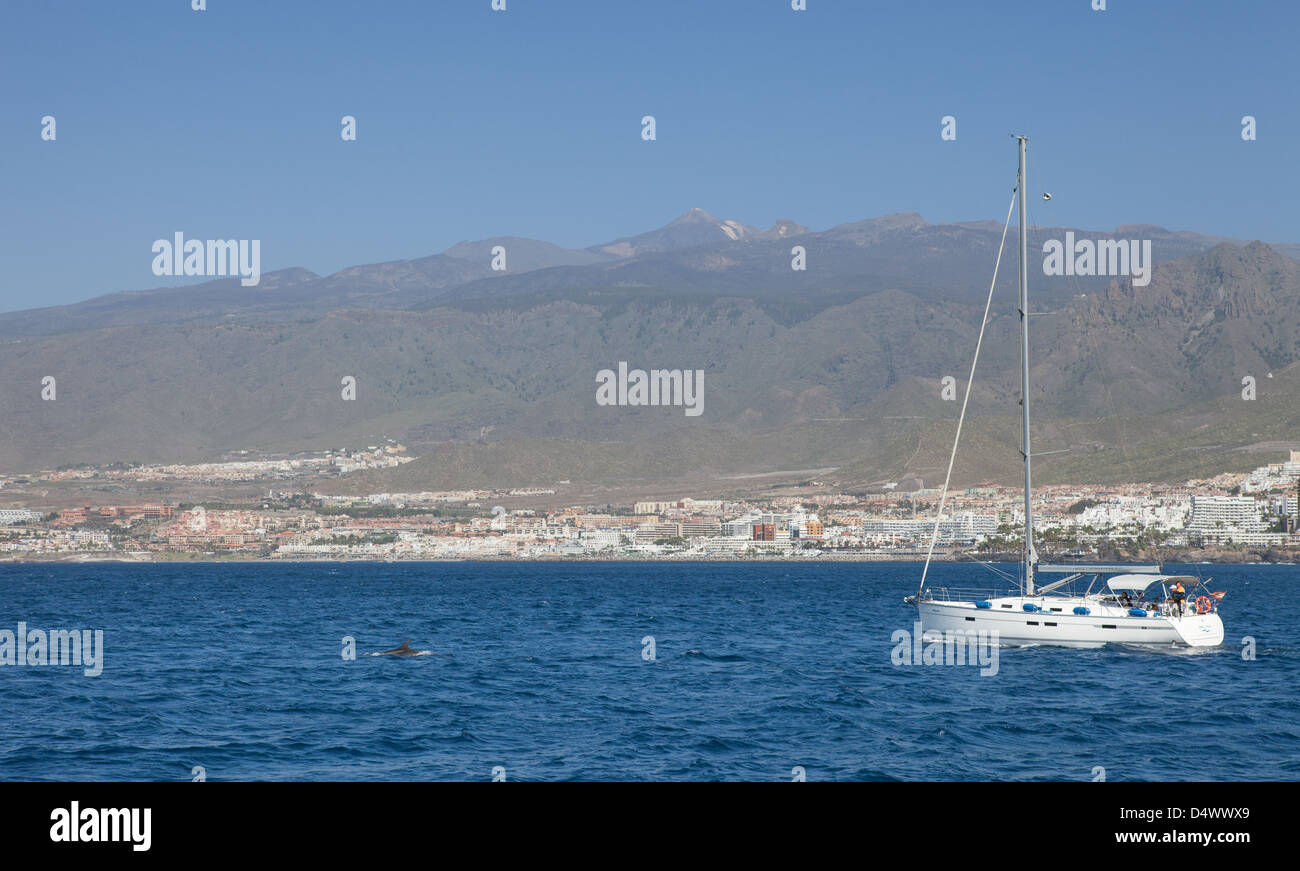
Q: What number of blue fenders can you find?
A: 4